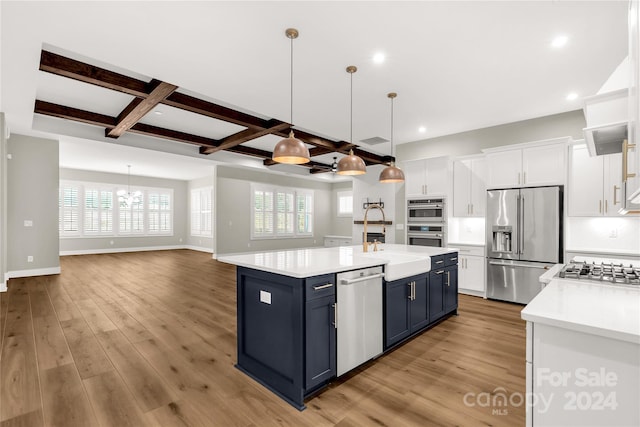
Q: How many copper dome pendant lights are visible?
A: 3